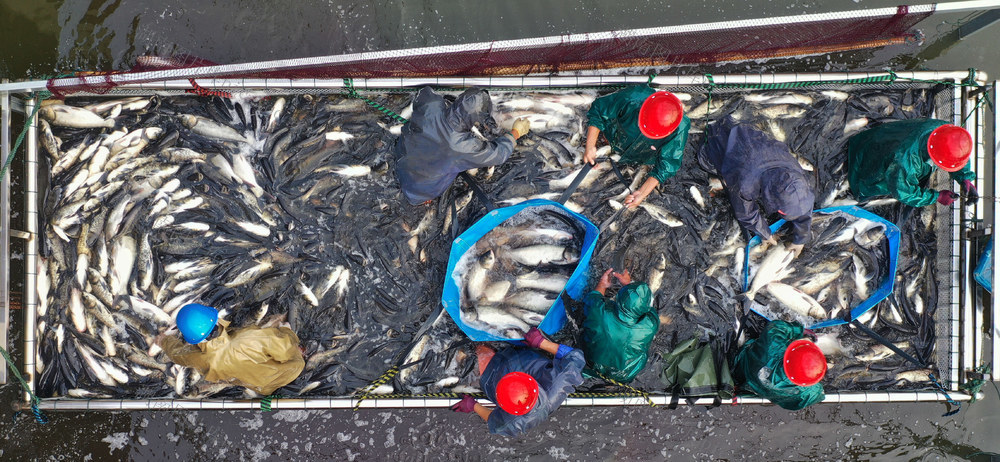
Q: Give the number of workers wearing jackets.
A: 8